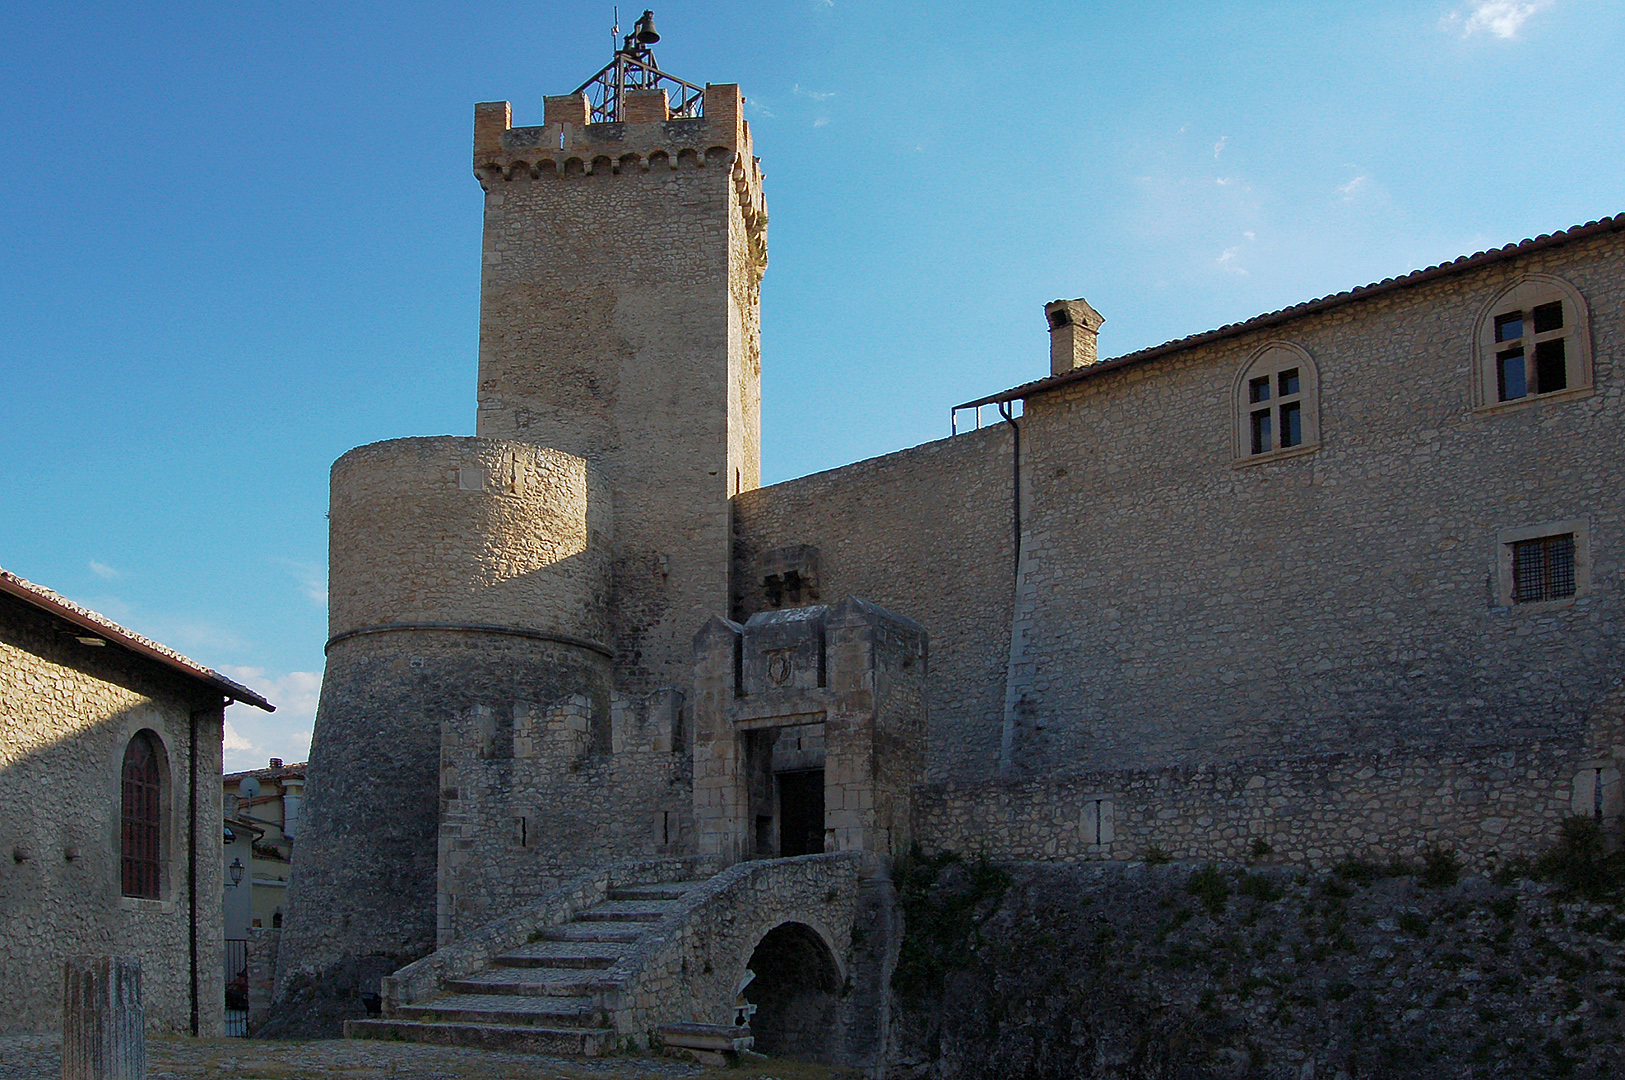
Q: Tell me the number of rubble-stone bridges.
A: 1